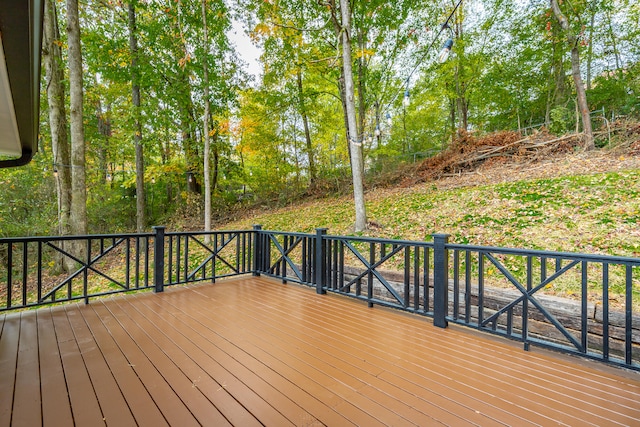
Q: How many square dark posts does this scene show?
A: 4